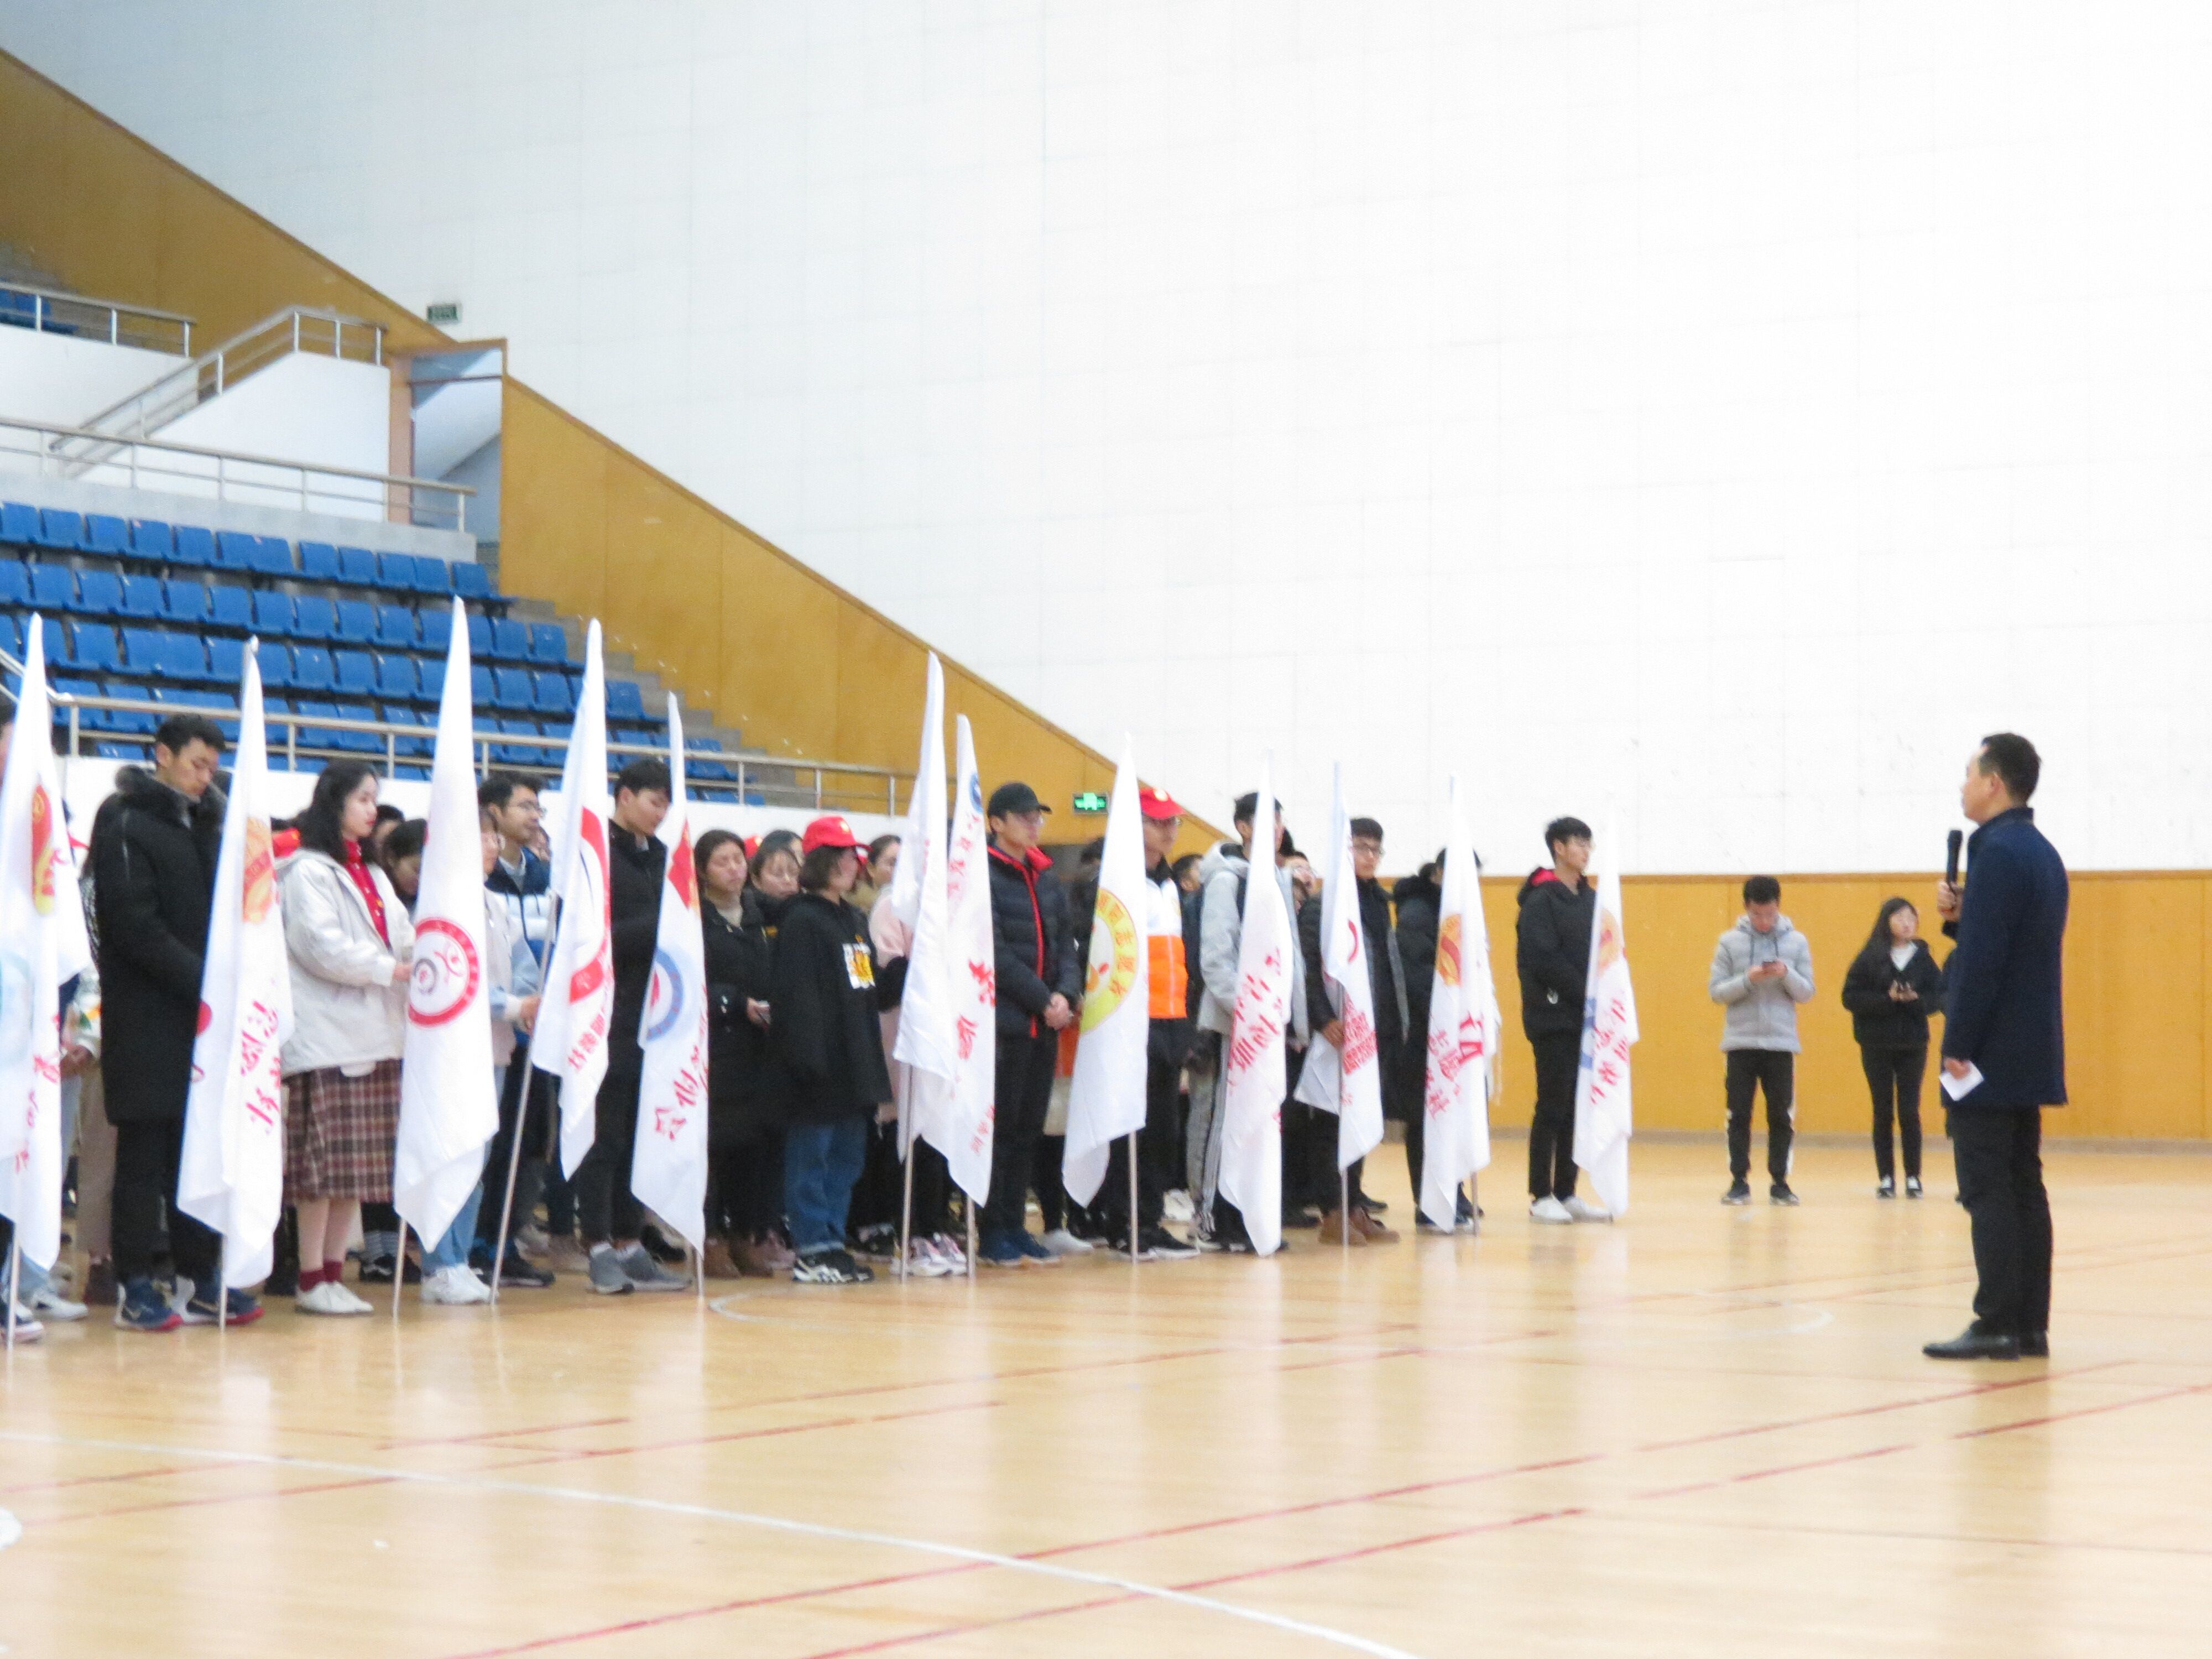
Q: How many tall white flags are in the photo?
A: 12